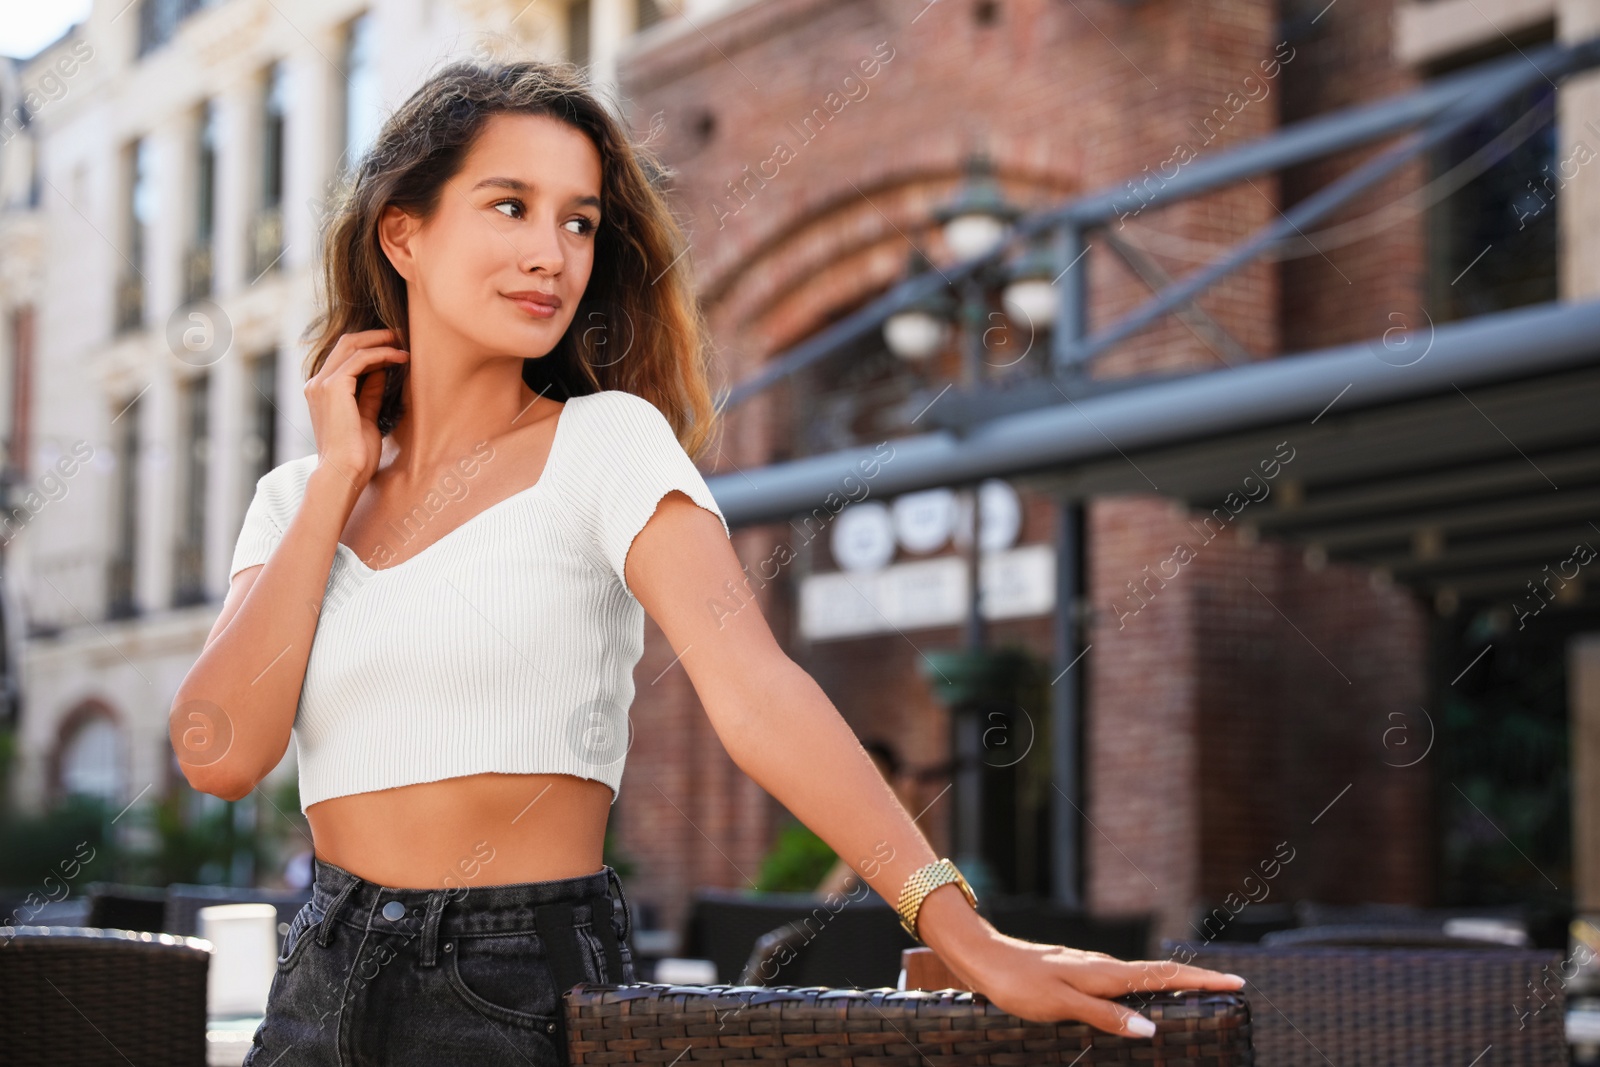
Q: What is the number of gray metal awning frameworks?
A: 1